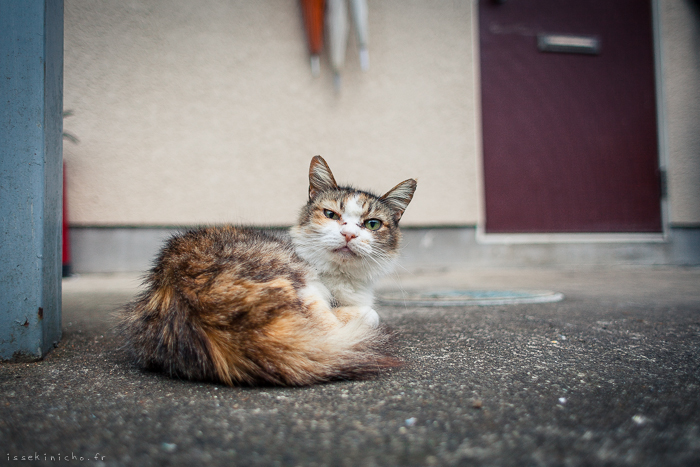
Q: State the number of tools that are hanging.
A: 3